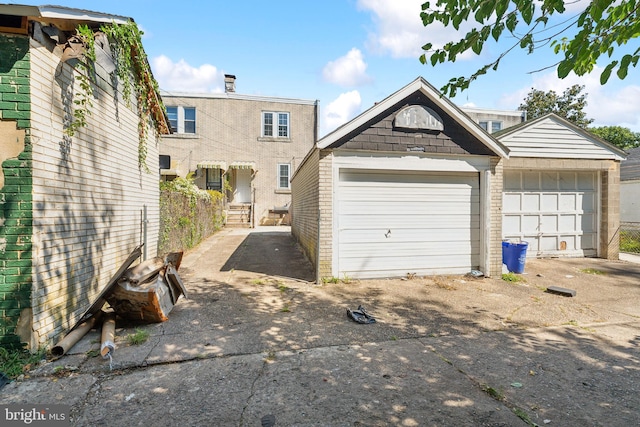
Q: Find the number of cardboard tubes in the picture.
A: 2